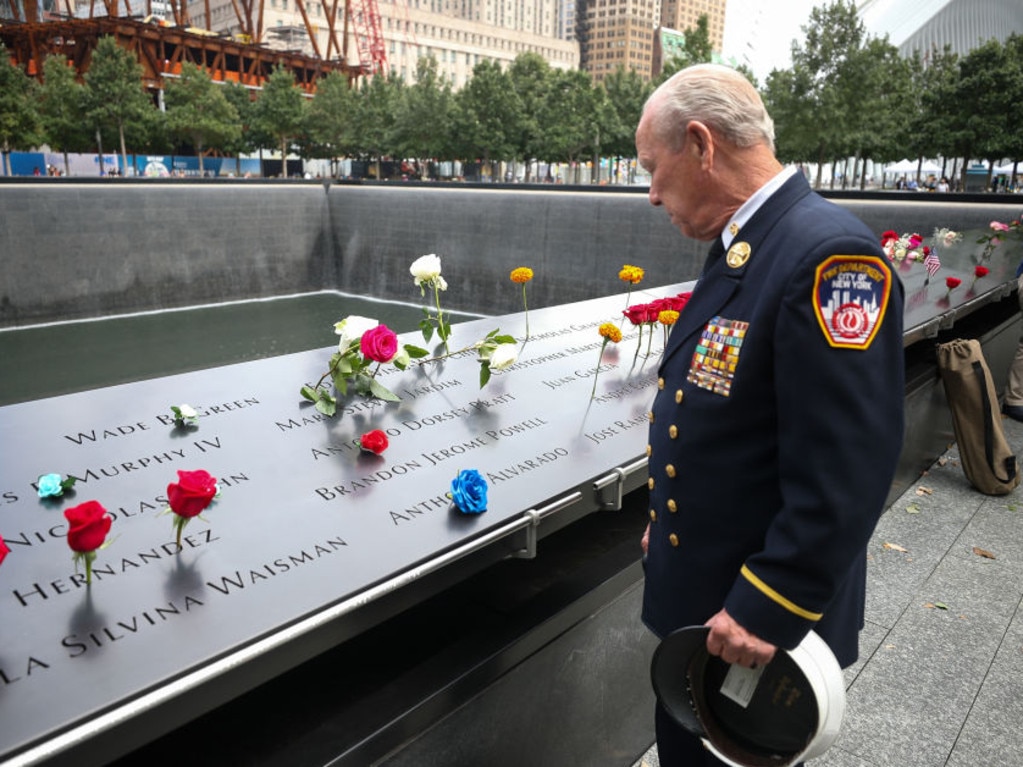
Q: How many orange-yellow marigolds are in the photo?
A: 4